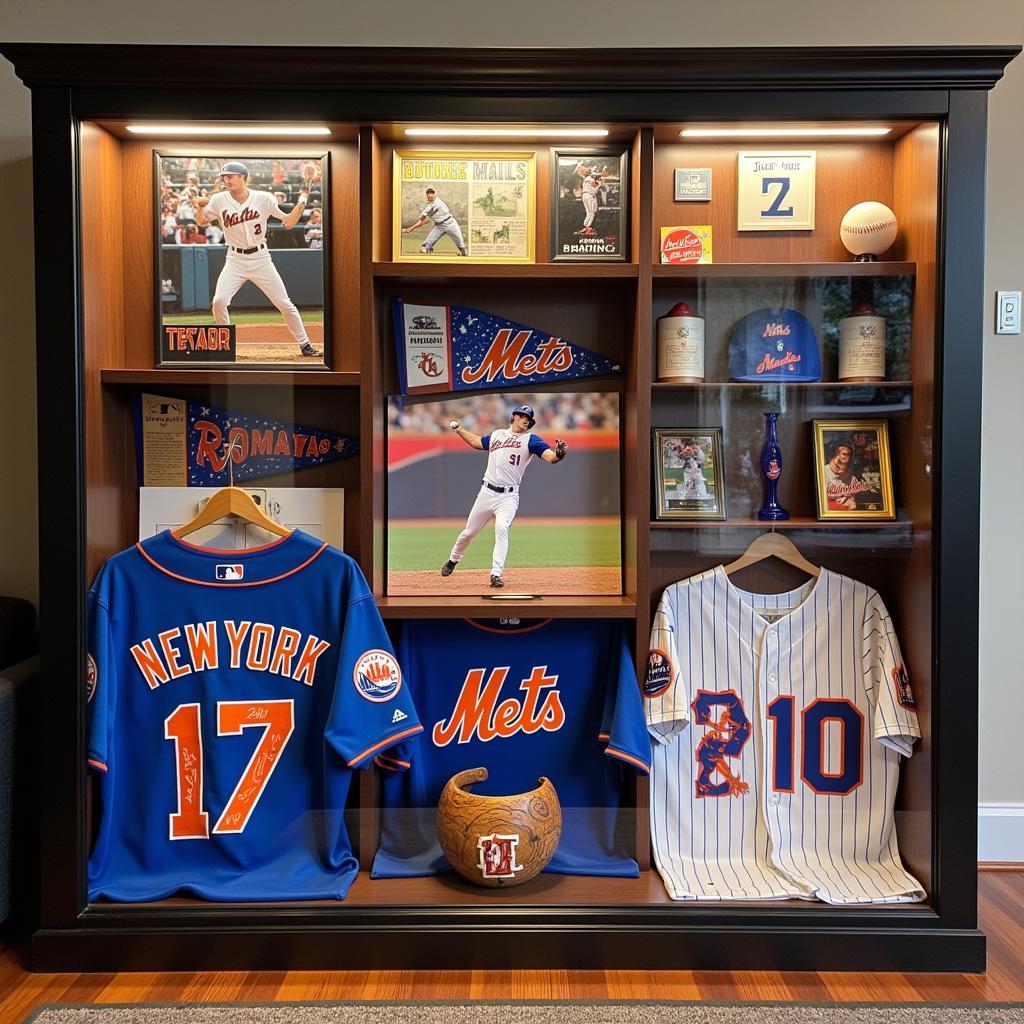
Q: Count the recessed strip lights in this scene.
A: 3